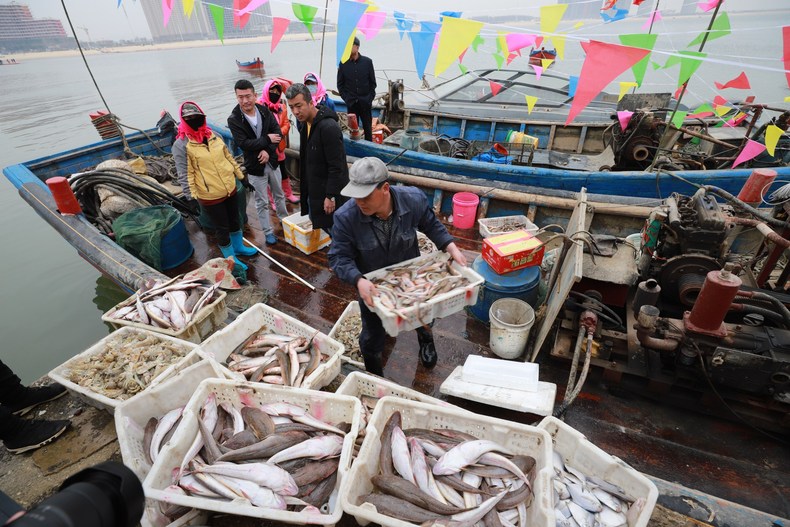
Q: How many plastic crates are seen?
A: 12